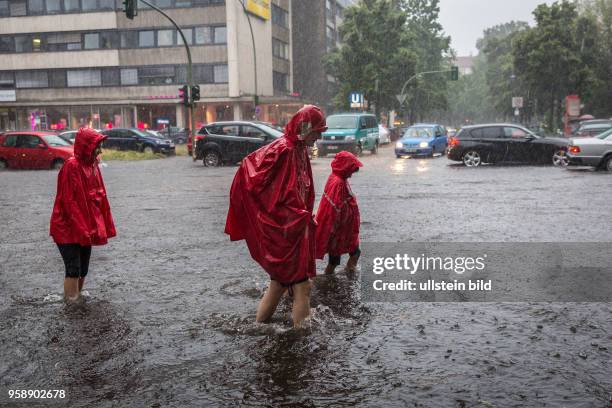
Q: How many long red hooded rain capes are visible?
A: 3